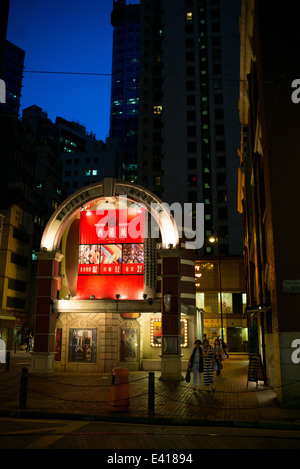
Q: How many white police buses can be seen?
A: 0